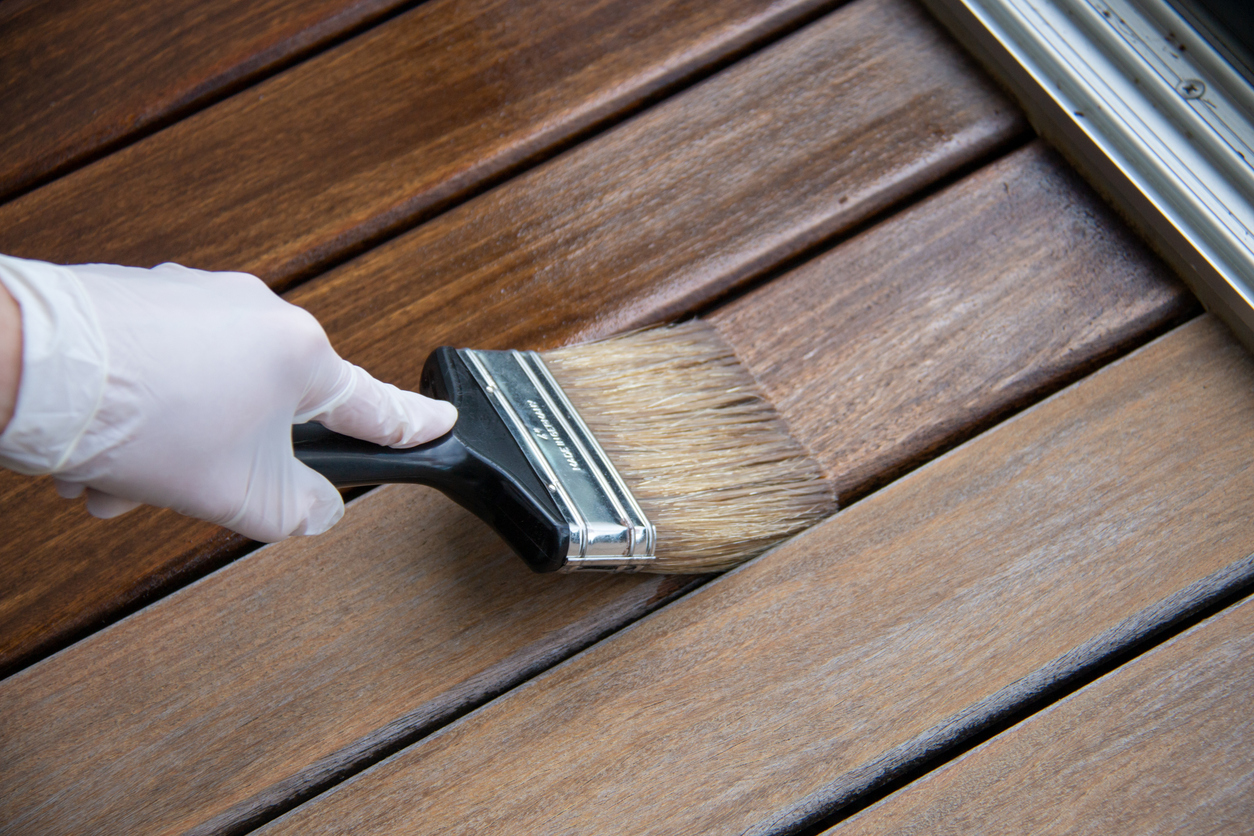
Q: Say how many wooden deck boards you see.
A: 6